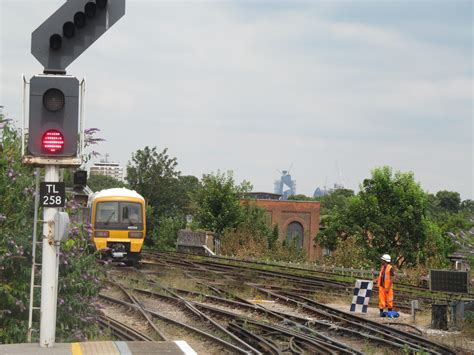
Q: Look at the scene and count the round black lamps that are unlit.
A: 6